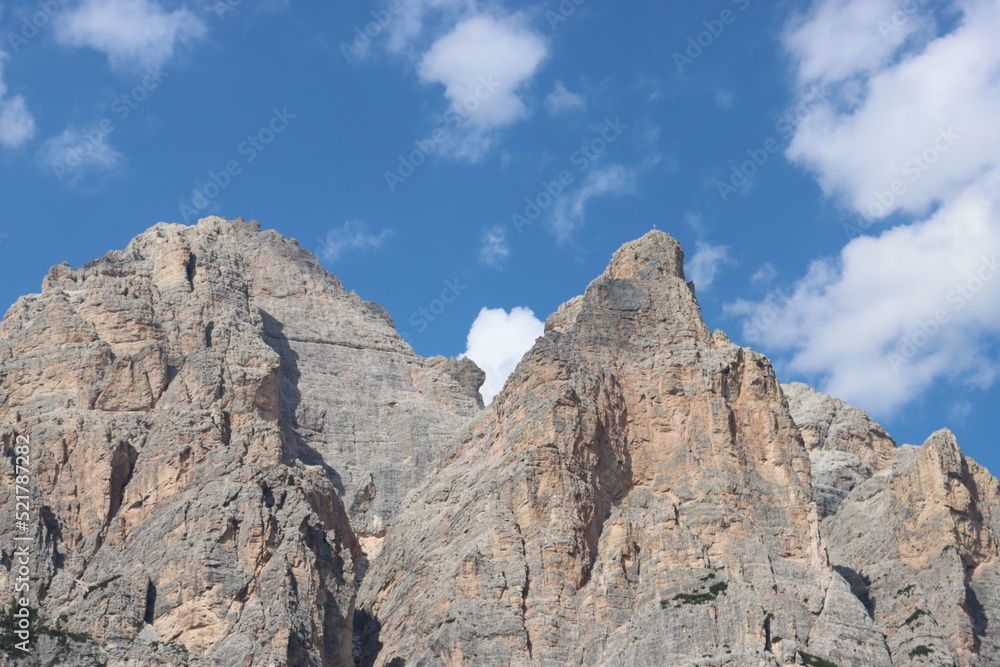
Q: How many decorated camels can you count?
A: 0